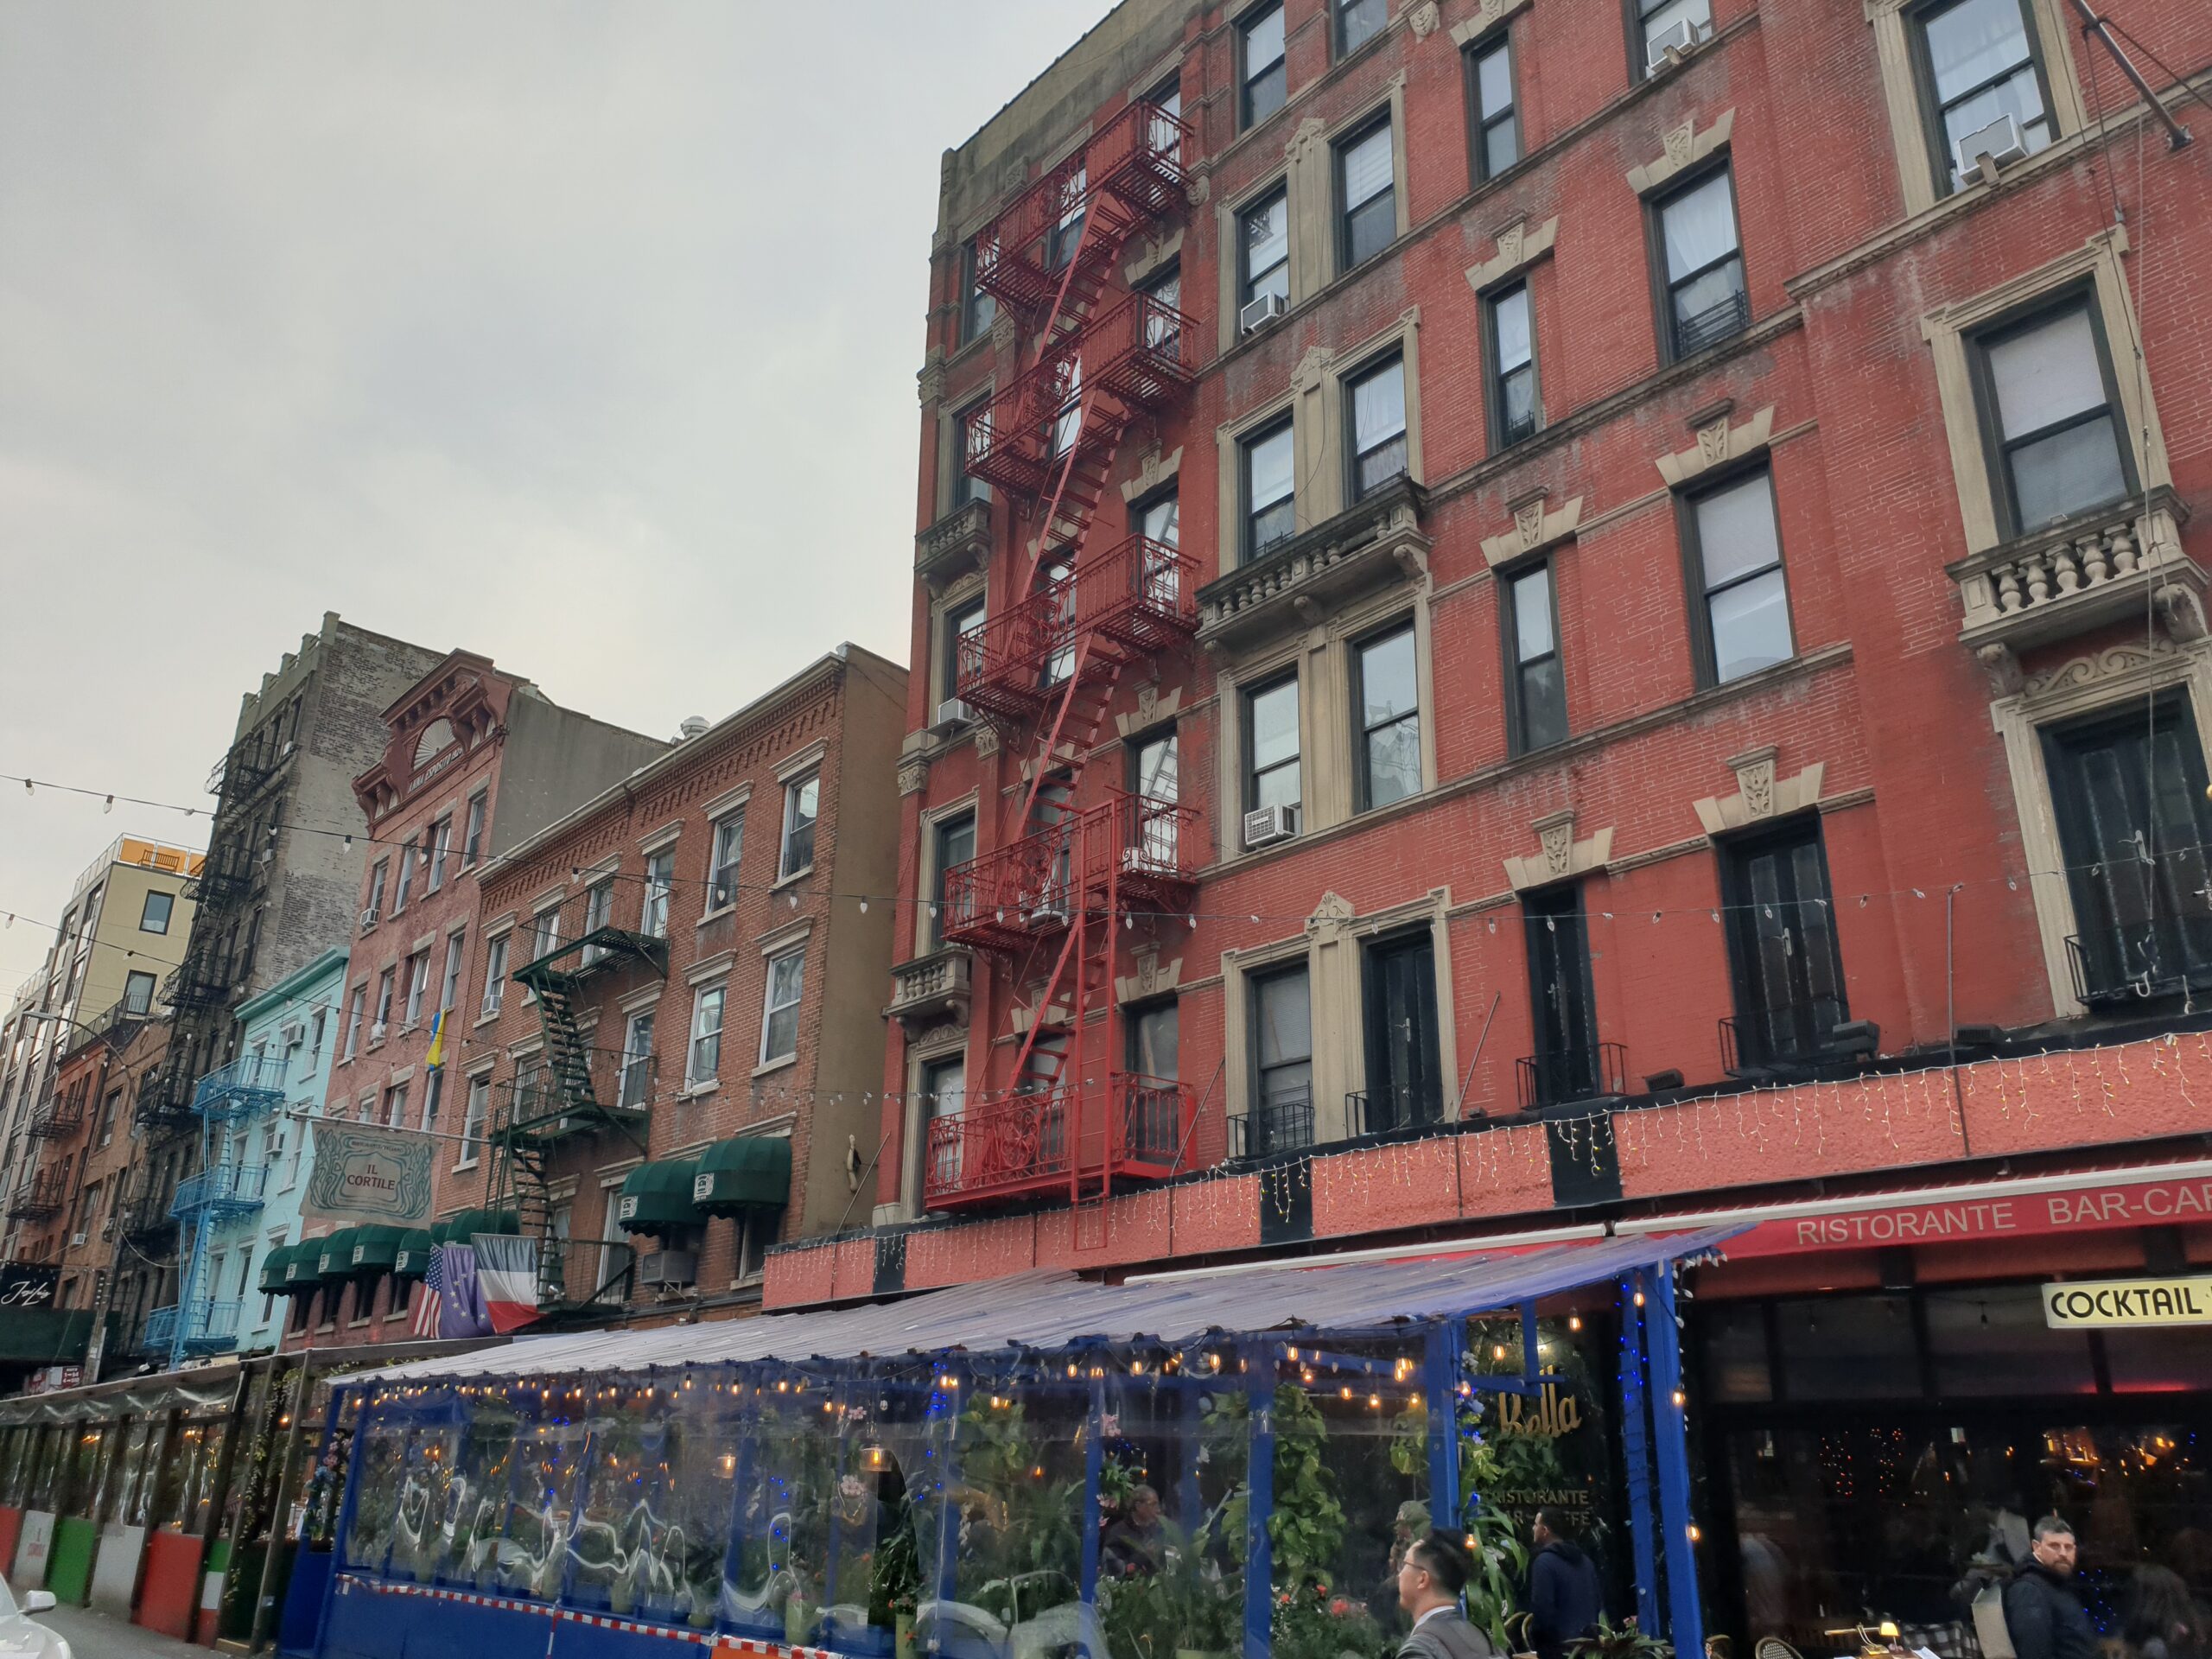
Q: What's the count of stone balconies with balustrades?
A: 4